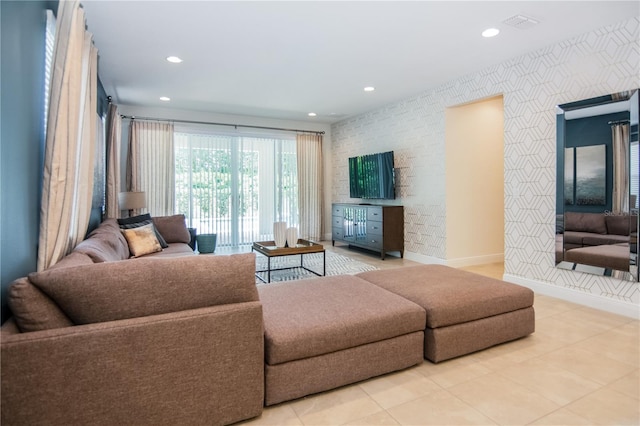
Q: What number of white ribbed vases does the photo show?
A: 2